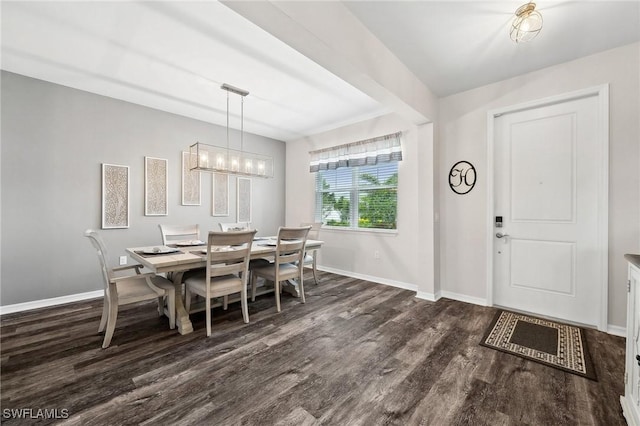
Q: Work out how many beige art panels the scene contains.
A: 5